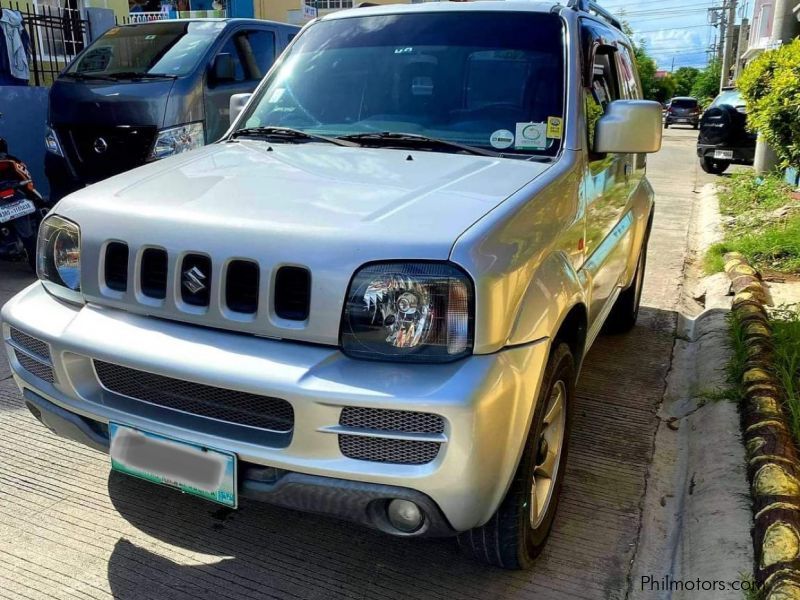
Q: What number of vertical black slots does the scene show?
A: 5